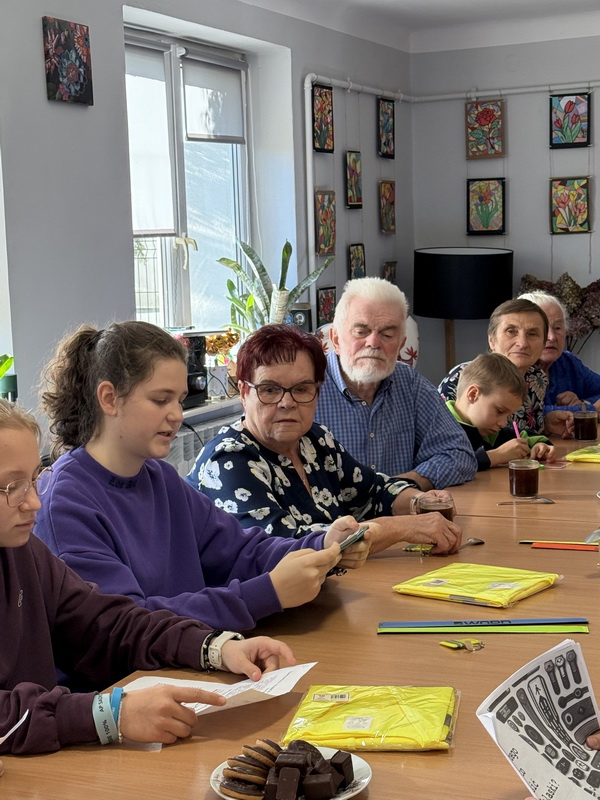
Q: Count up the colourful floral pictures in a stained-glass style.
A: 12